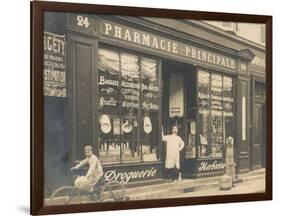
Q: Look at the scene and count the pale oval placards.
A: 2